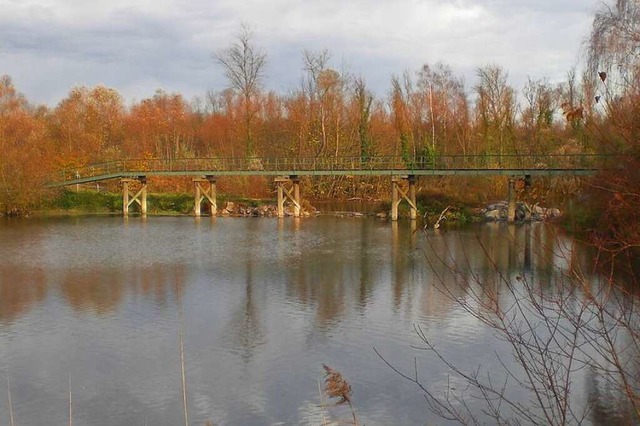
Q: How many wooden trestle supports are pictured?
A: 5